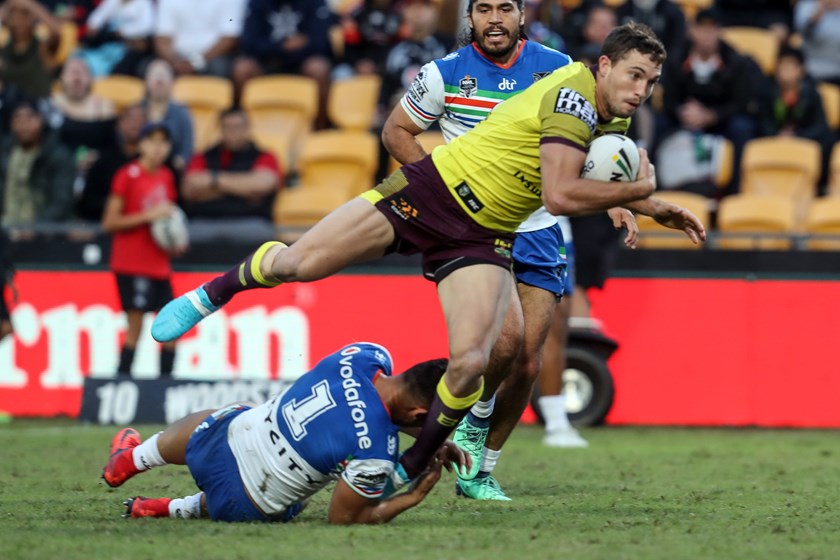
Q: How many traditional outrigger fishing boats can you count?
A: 0